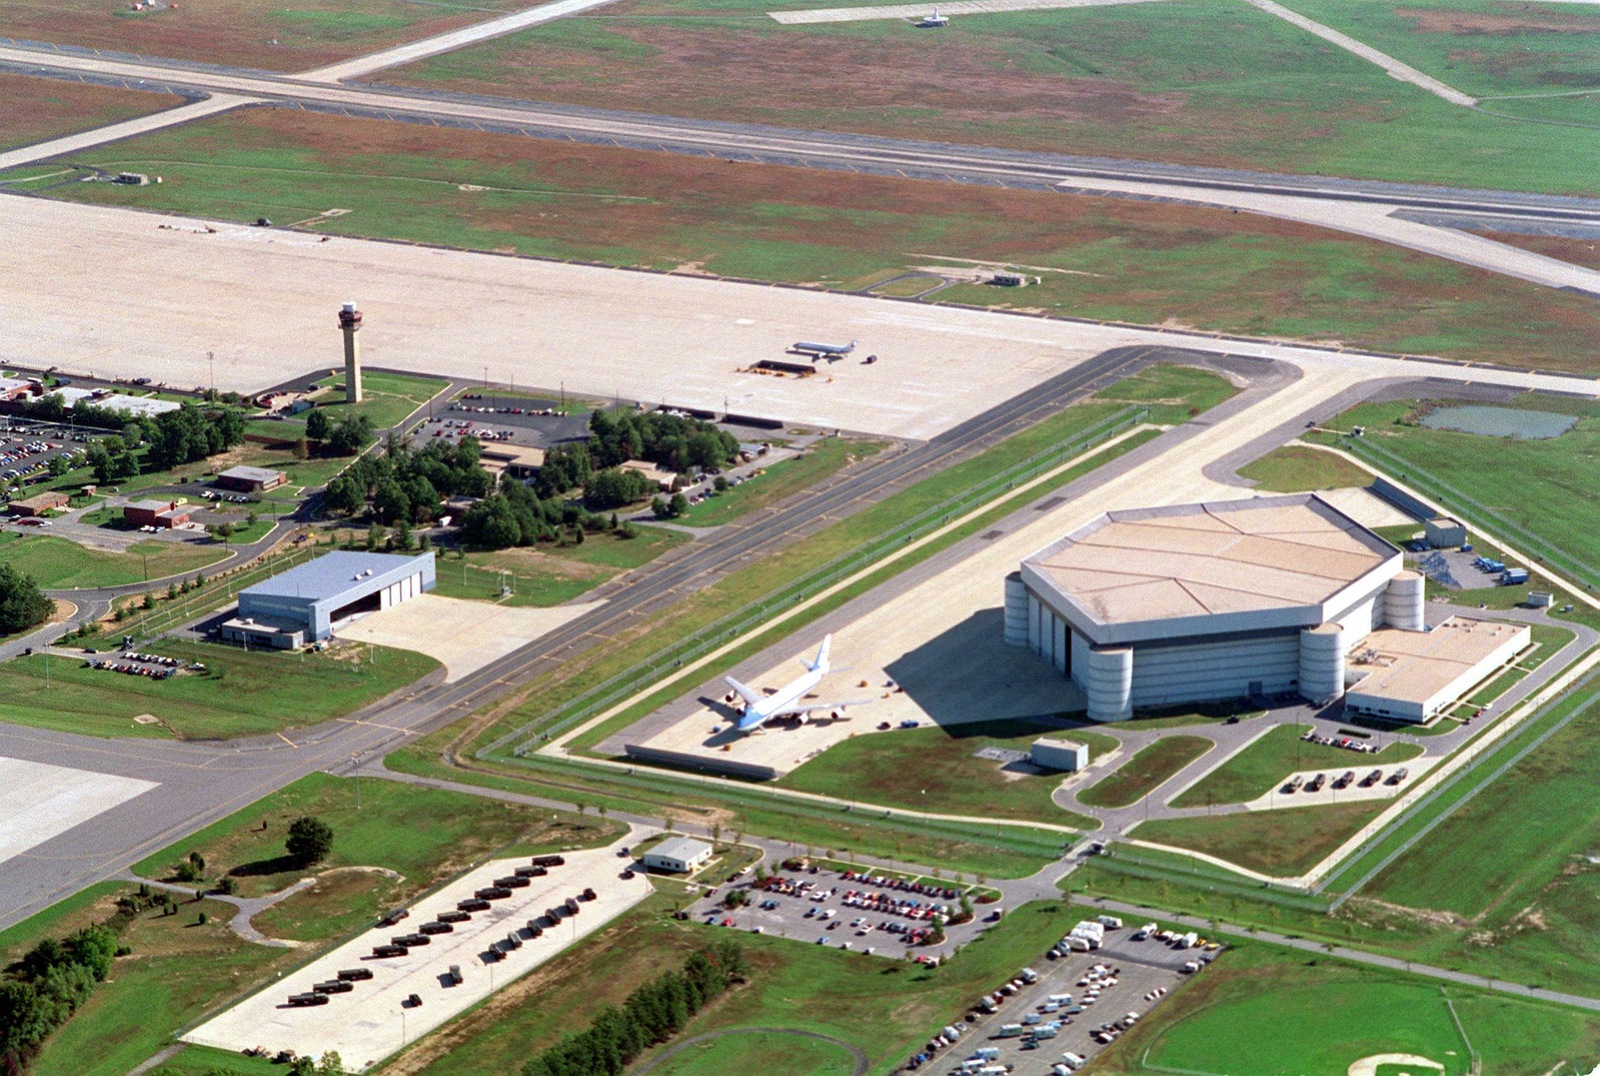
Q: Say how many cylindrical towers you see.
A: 4